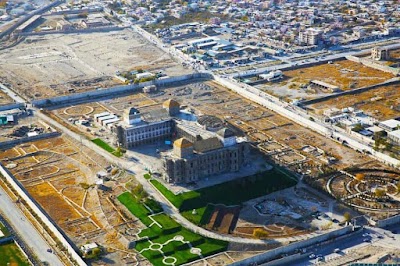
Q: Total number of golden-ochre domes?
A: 2